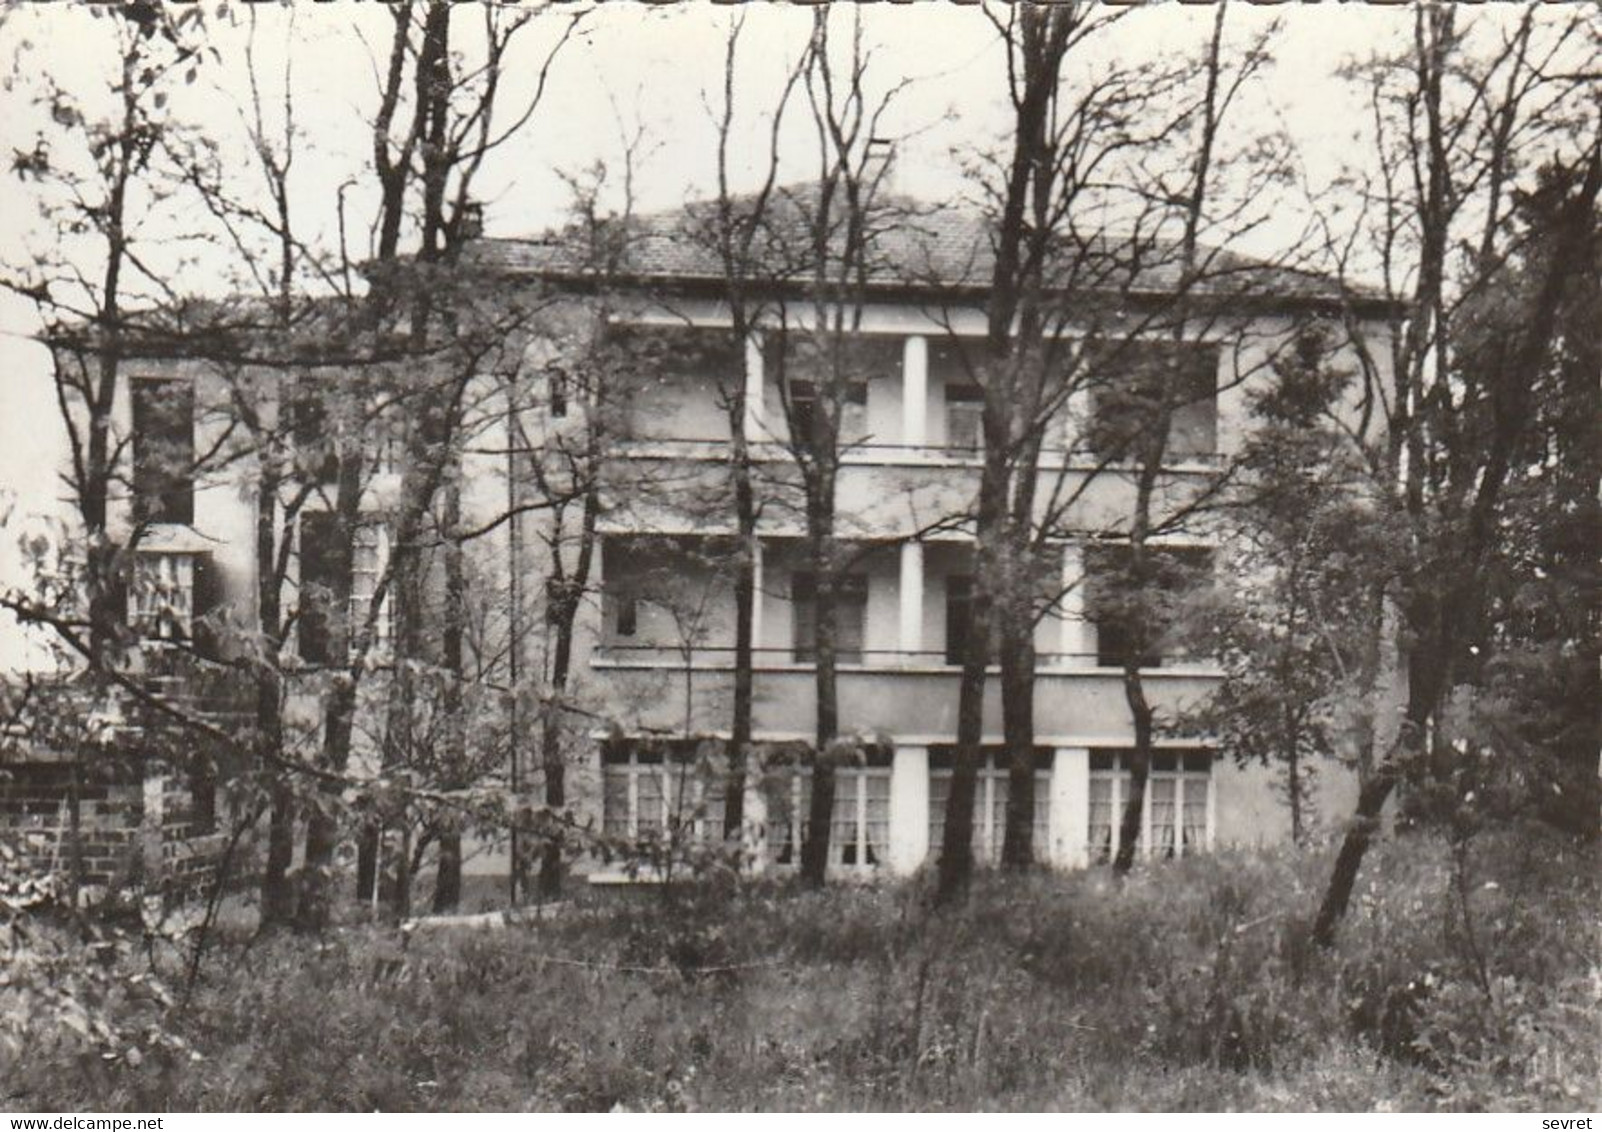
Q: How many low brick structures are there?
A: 1